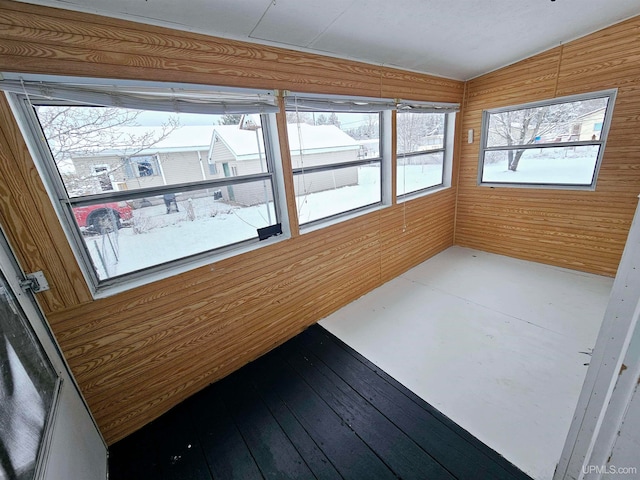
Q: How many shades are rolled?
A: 3